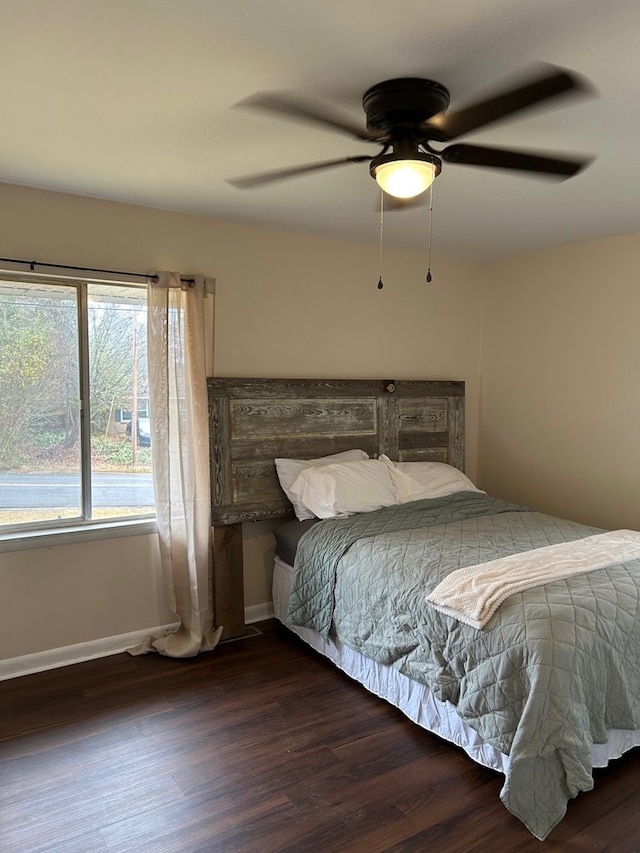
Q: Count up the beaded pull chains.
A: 2